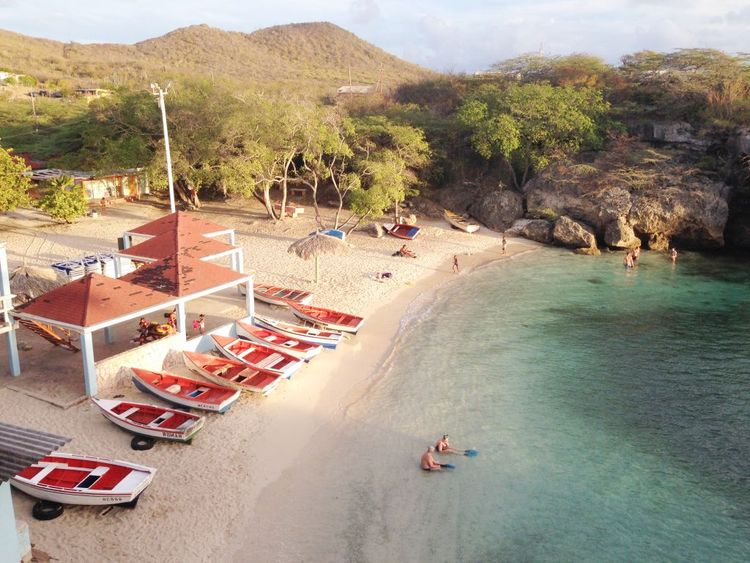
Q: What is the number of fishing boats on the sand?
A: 12